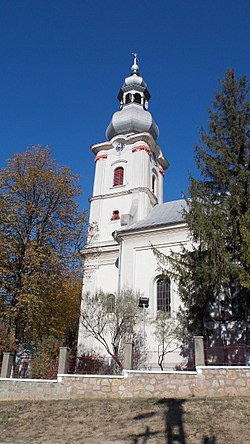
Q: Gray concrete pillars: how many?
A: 4